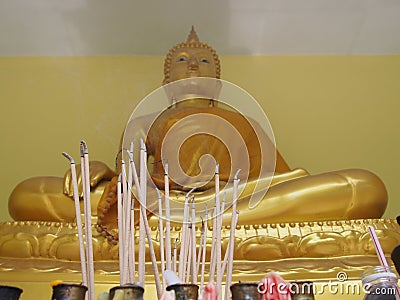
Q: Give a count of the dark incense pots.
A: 6